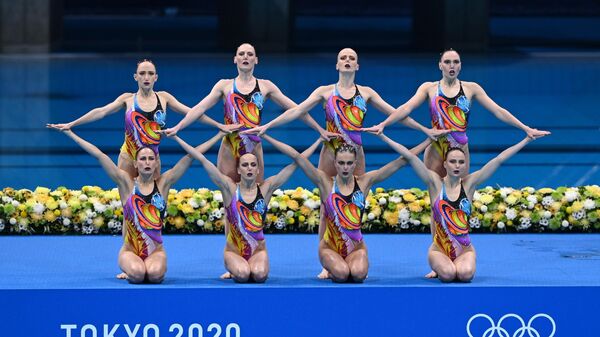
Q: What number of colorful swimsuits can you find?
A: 8